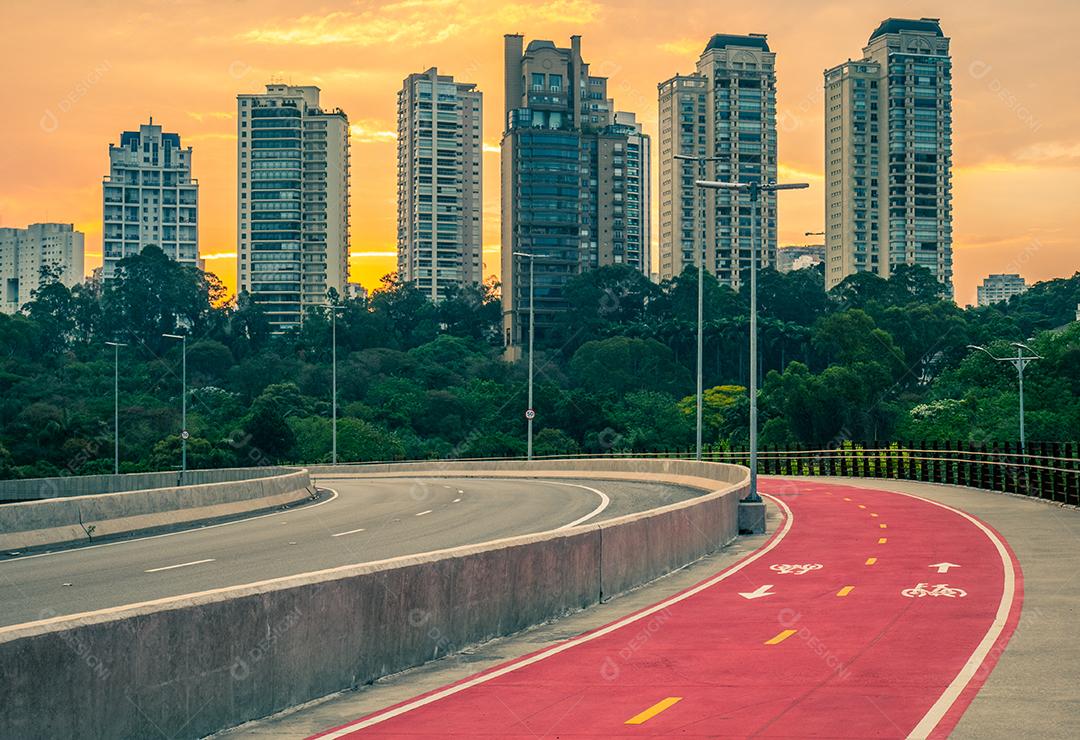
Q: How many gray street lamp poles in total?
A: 7